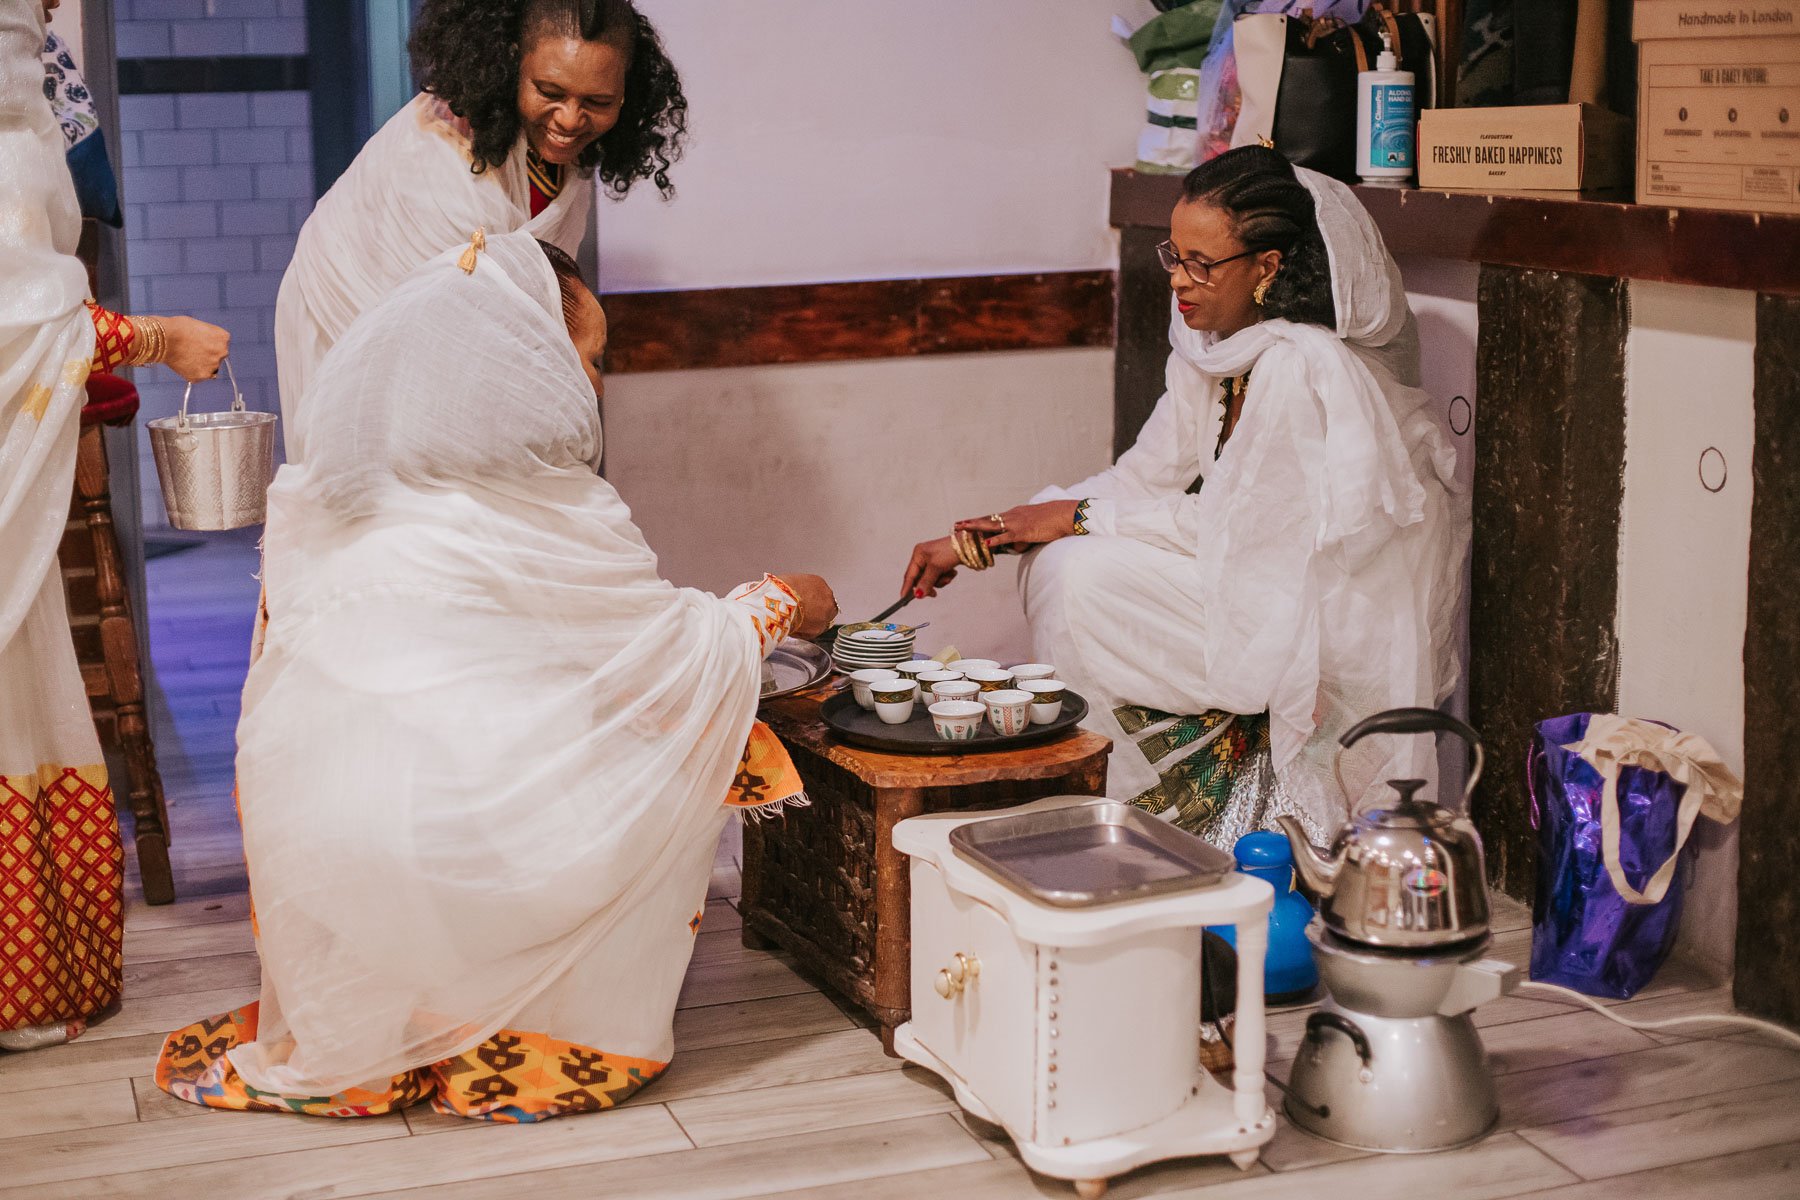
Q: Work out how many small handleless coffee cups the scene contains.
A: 11